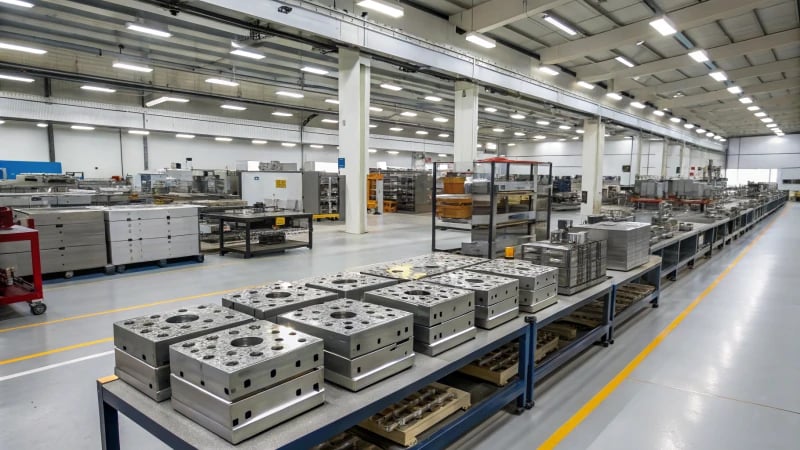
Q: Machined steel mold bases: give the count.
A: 9